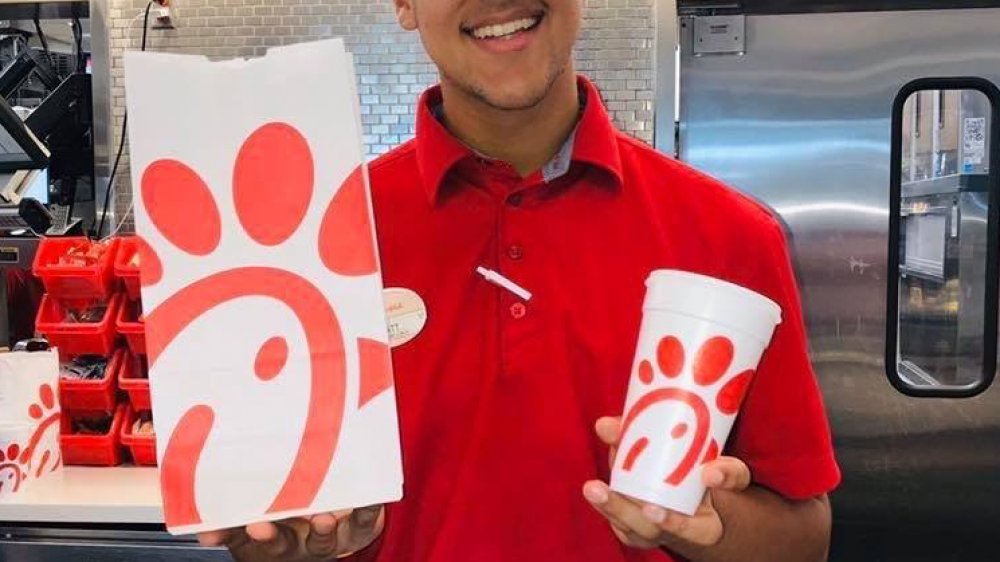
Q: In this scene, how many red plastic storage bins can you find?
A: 8